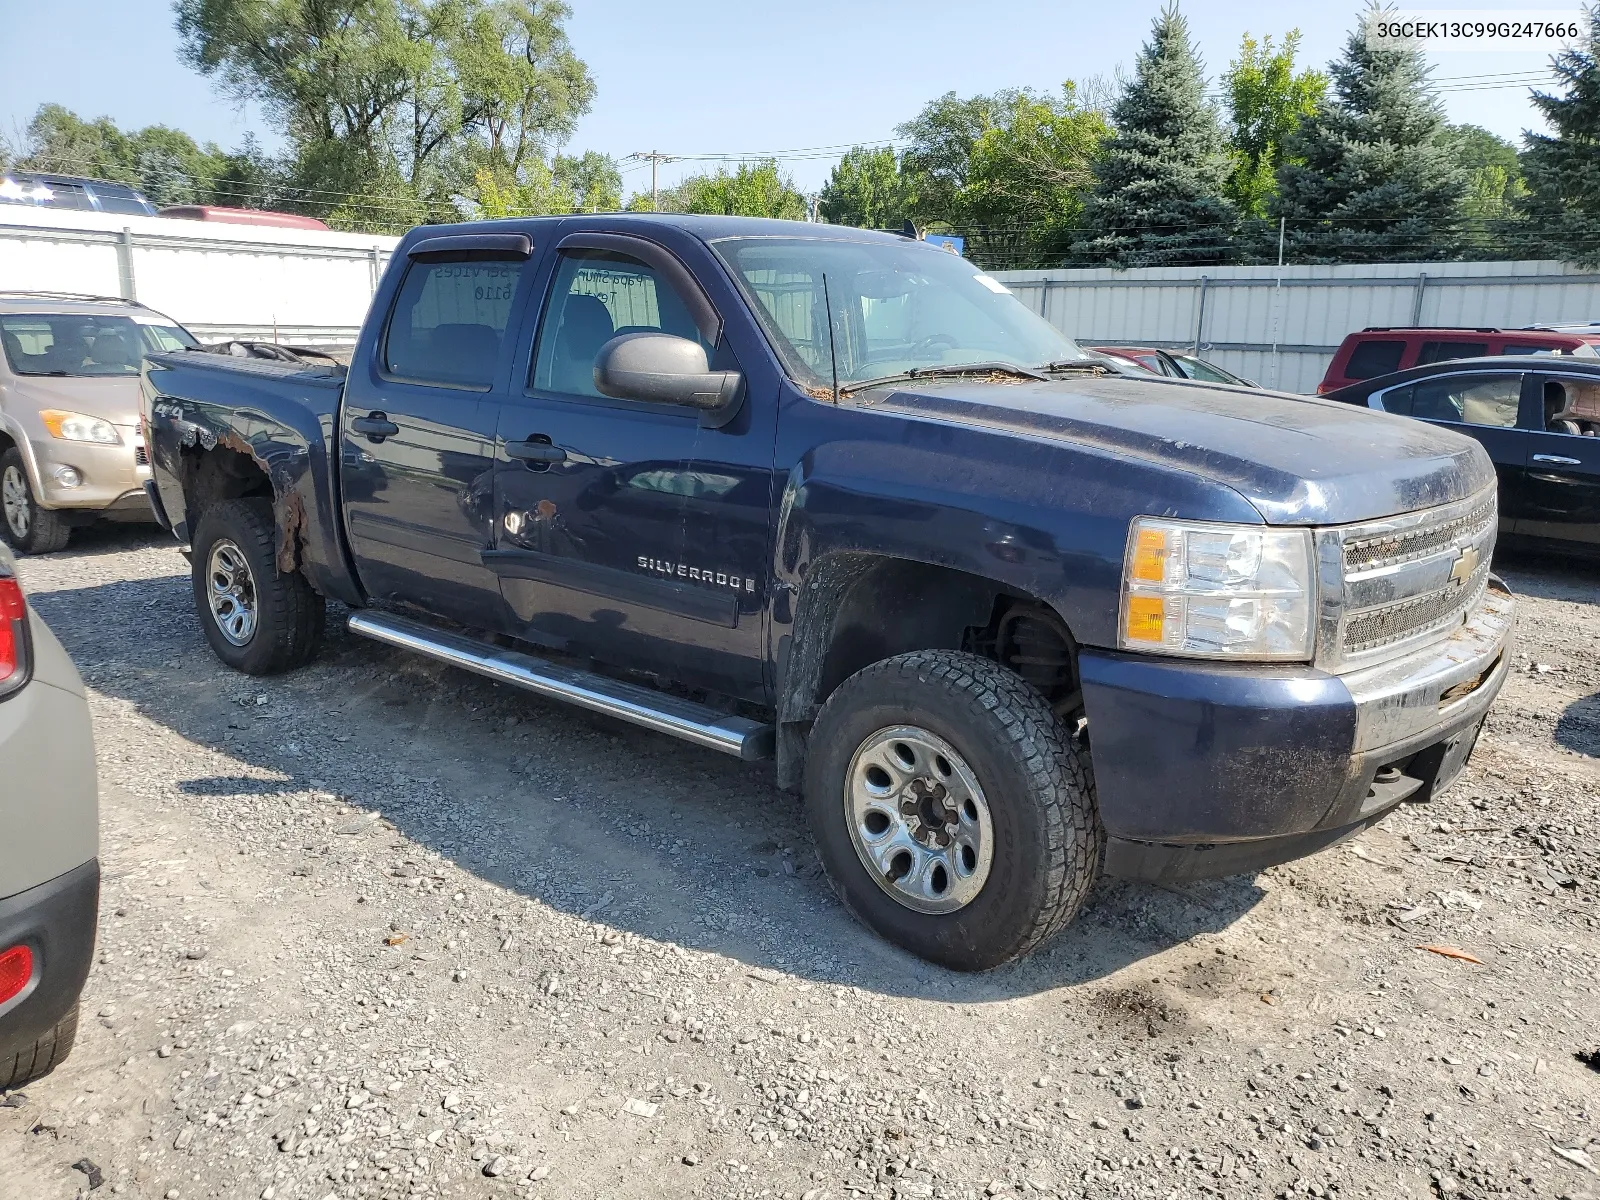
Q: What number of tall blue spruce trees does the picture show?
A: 3